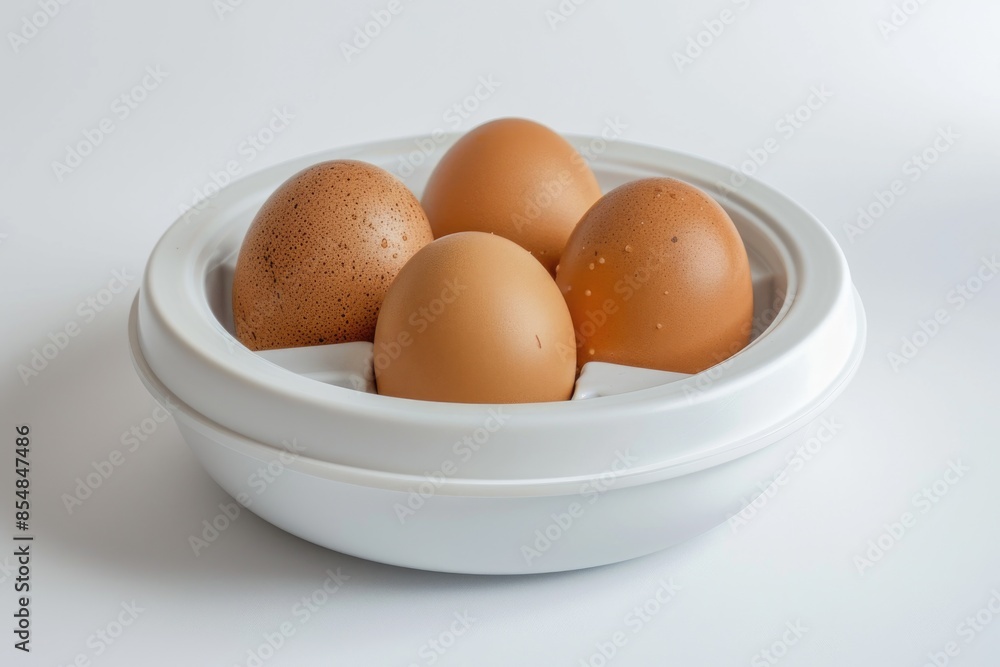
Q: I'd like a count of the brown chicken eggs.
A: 4